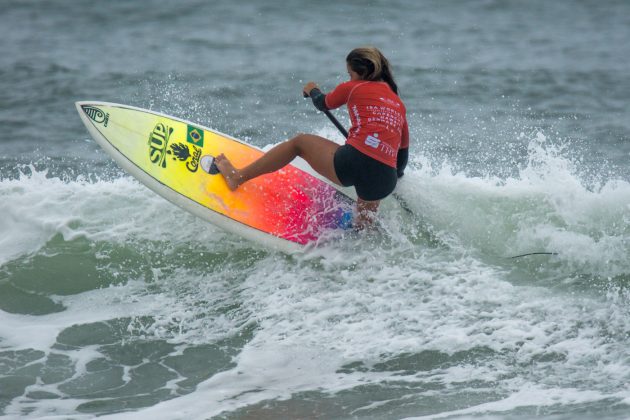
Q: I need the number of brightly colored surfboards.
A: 1